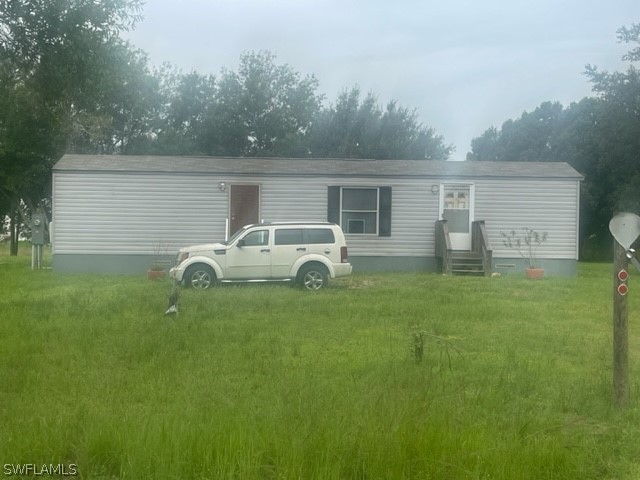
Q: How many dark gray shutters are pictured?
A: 2